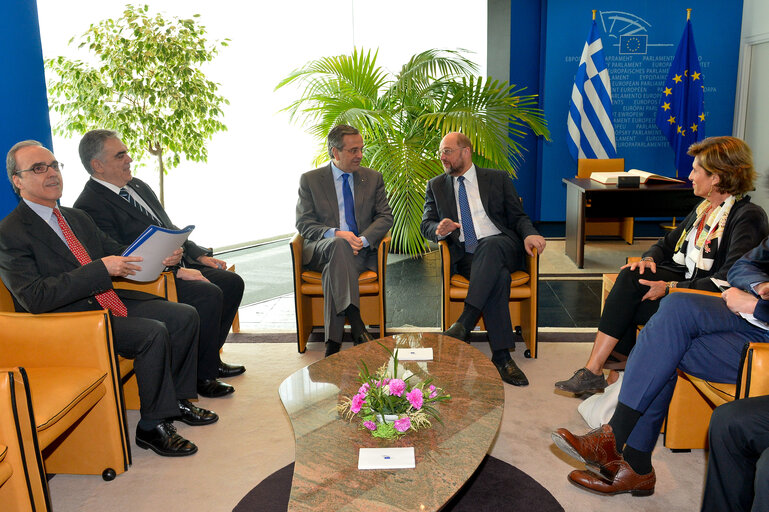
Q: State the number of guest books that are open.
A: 1